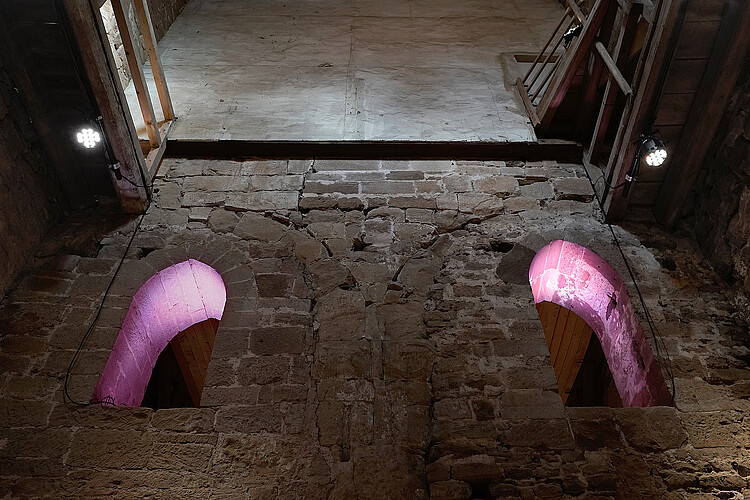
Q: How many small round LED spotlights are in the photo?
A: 2